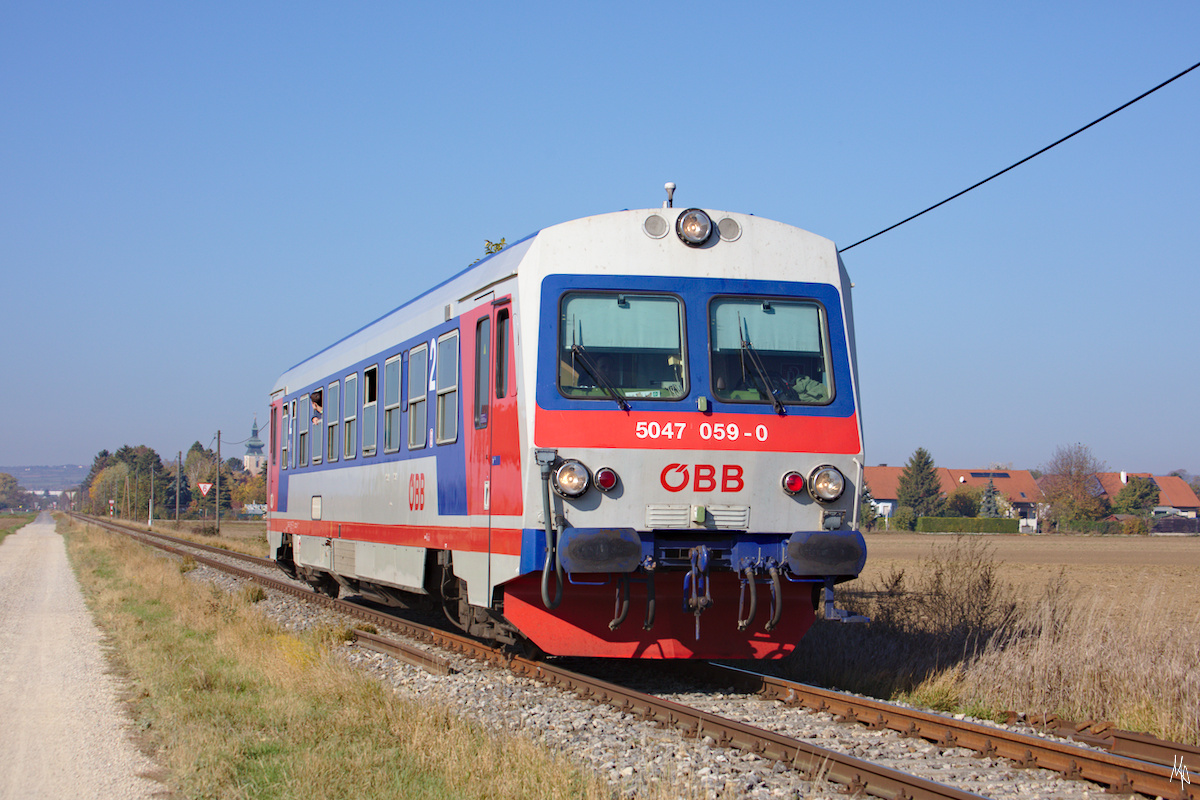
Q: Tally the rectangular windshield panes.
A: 2